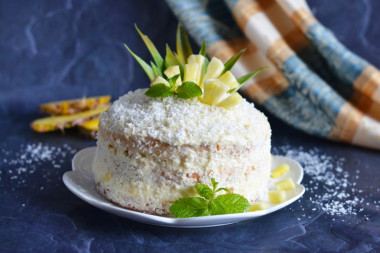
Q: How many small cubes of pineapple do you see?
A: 4